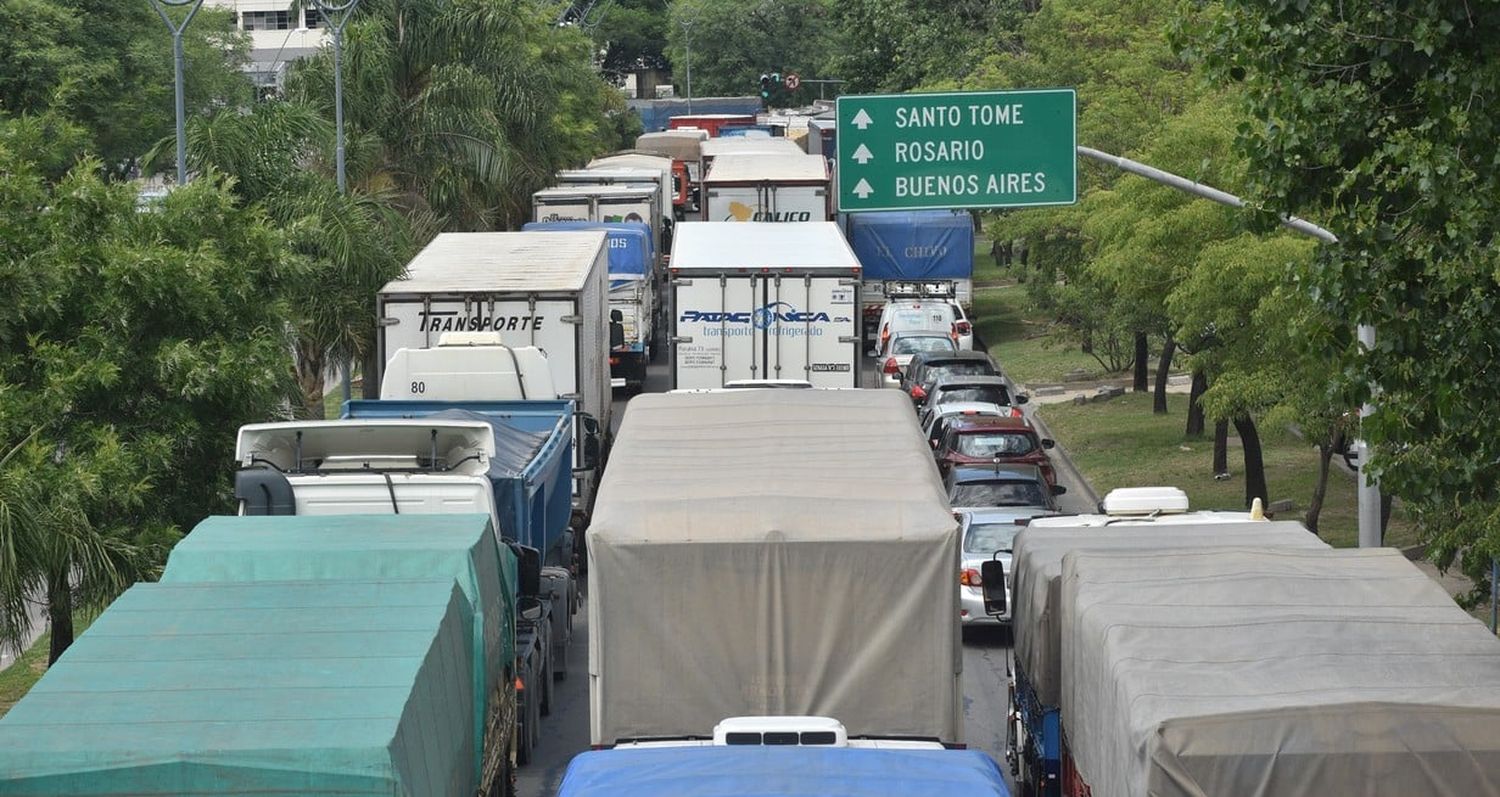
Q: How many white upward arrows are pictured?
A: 3